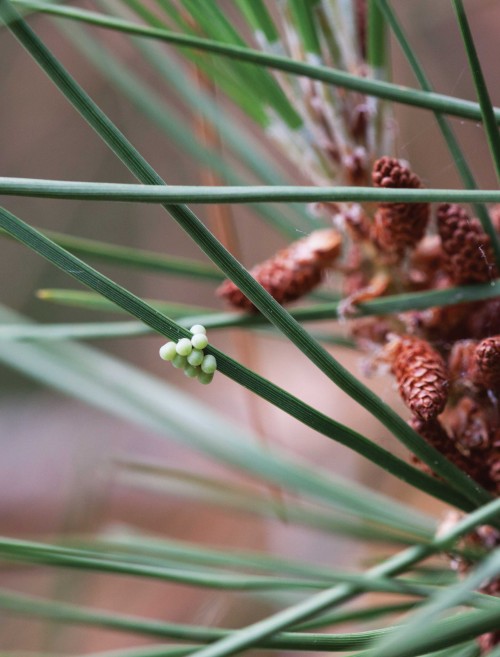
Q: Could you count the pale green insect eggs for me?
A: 9